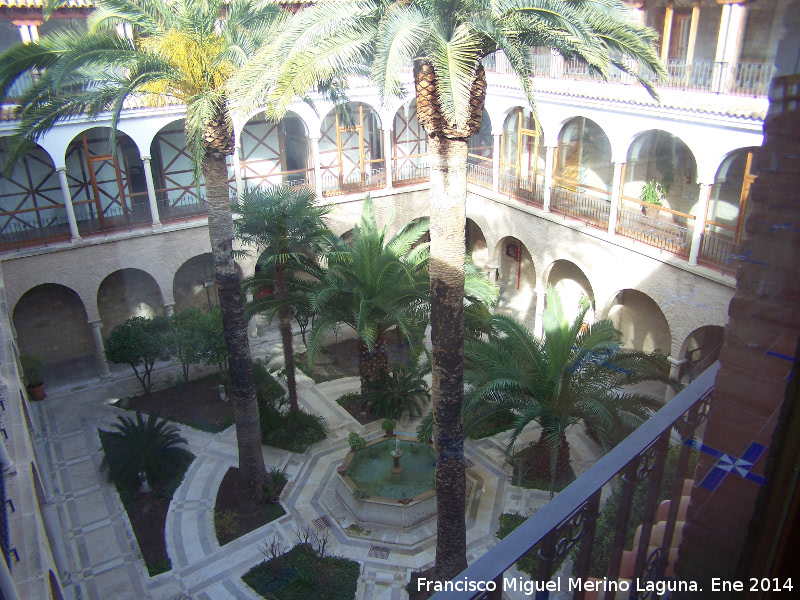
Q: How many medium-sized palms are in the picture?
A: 3